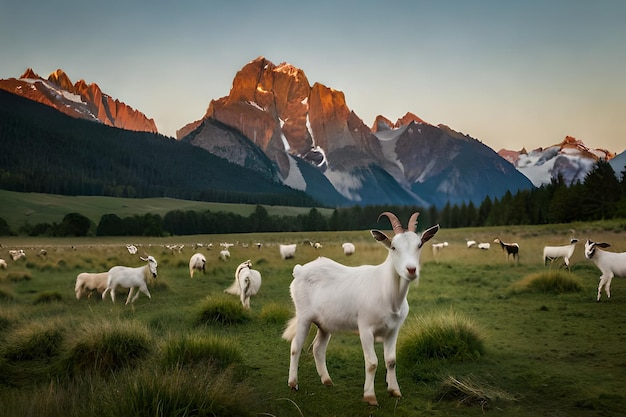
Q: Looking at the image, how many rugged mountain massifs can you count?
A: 3